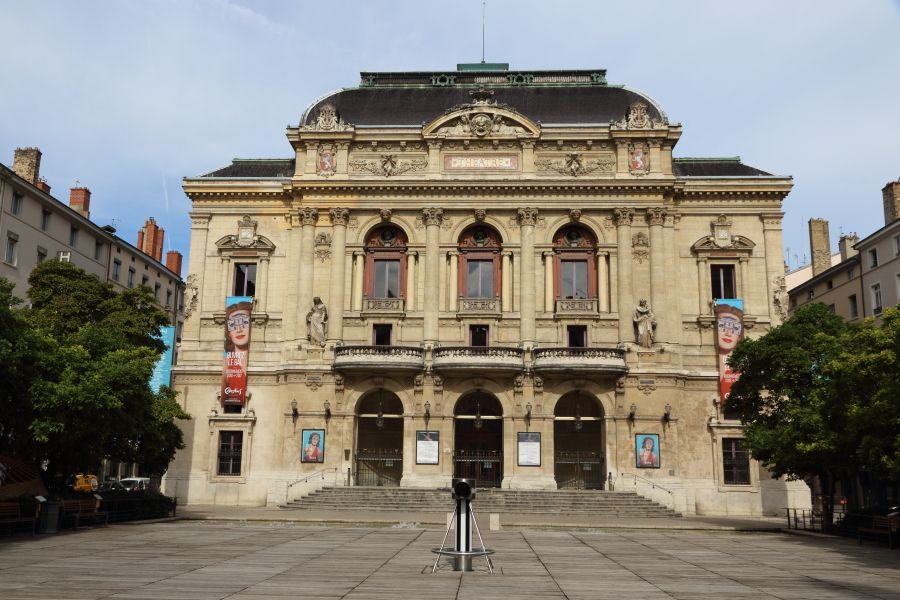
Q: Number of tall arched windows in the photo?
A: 3